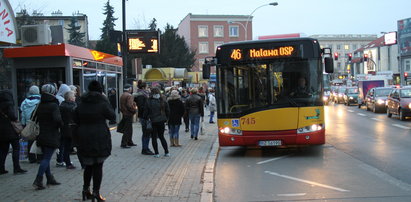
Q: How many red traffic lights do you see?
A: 4